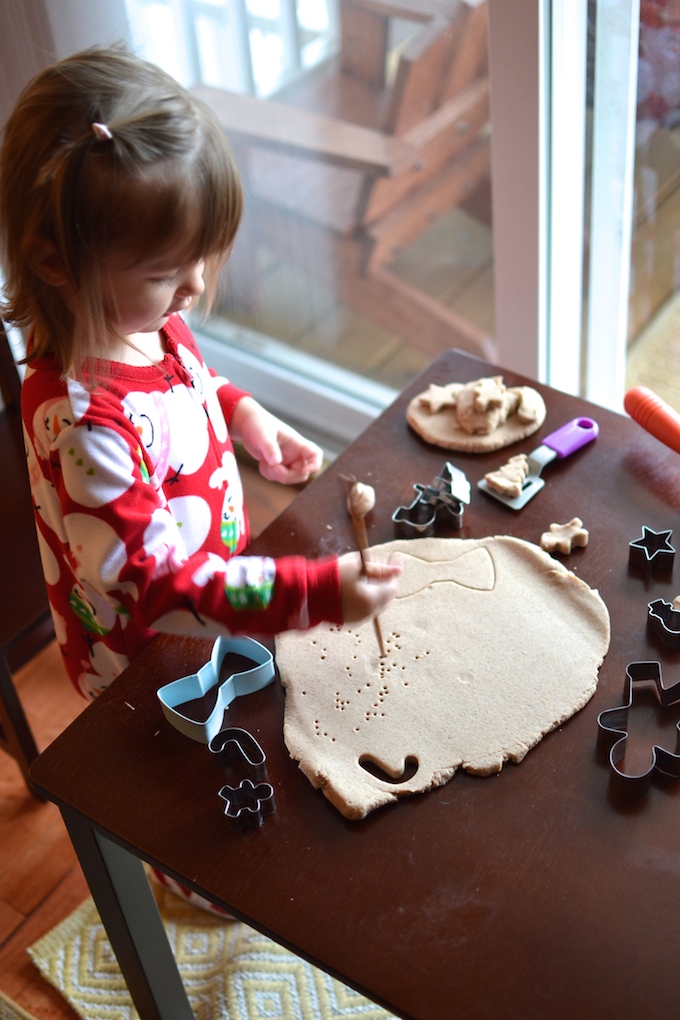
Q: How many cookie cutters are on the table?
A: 8